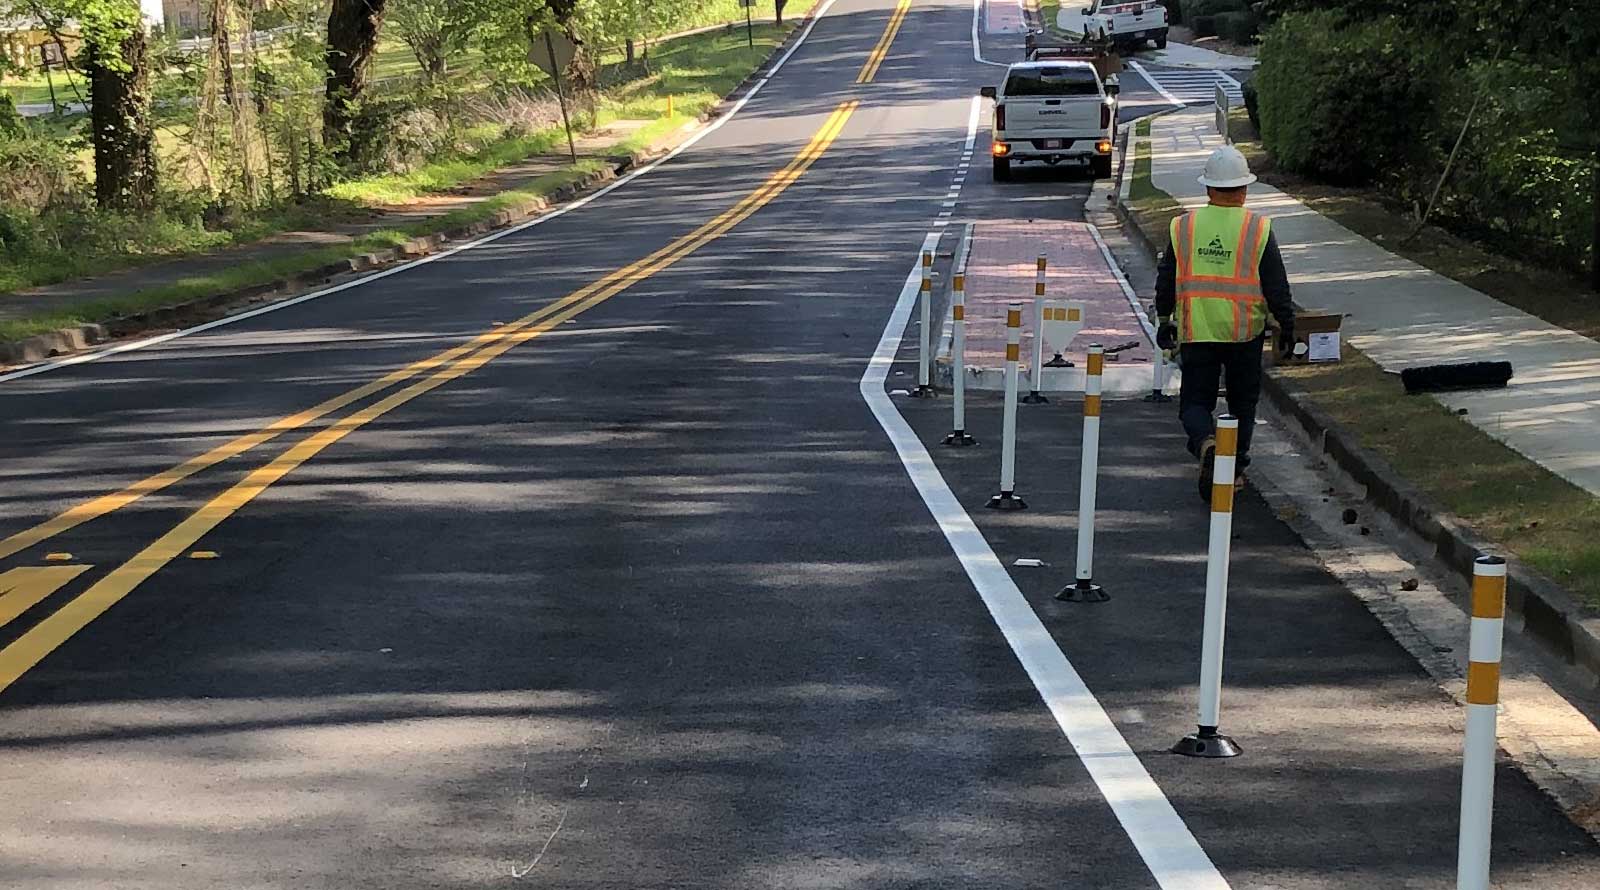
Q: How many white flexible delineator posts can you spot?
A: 8